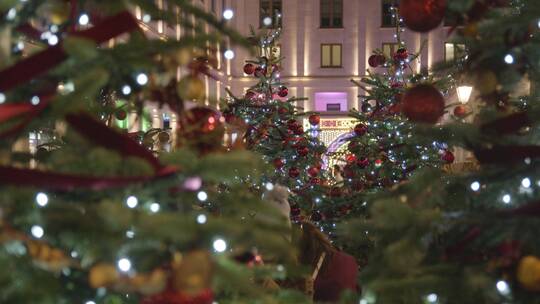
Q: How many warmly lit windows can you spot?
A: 4